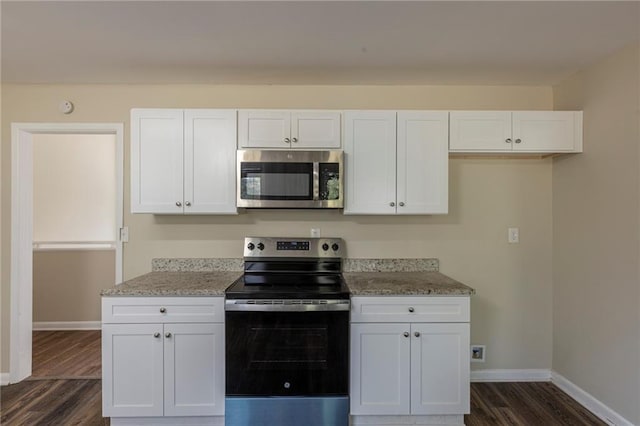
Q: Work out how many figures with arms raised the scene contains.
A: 0